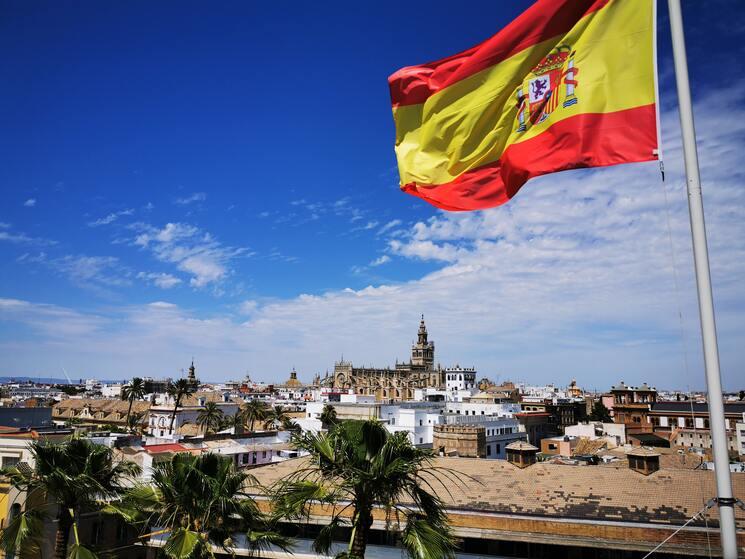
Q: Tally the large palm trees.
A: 3